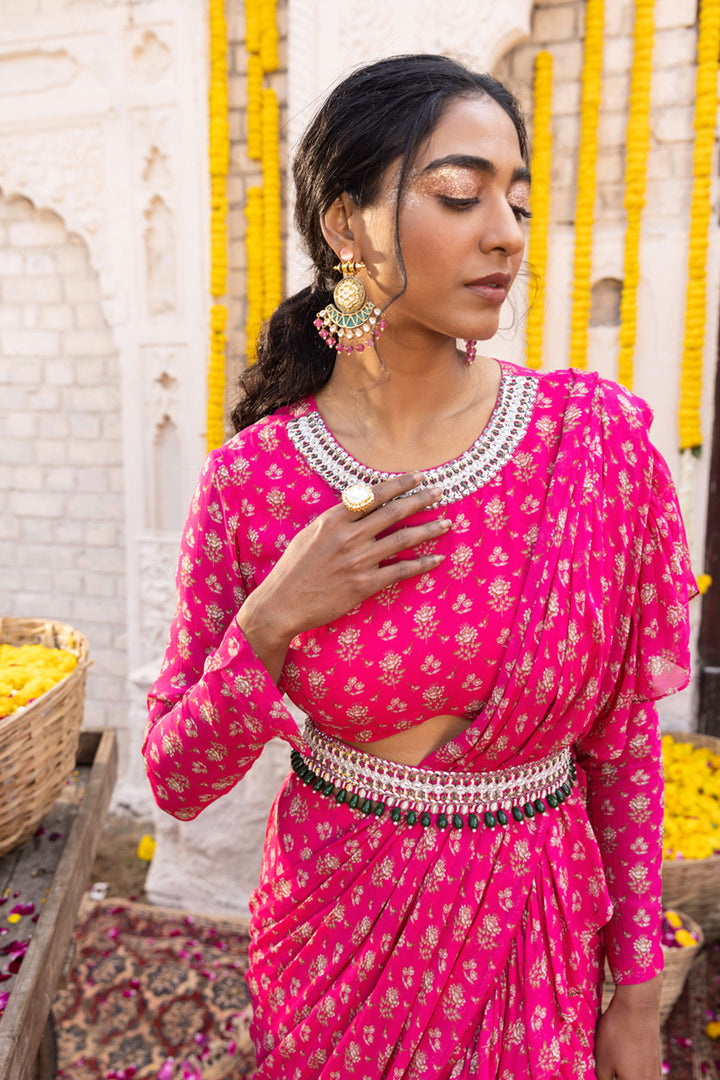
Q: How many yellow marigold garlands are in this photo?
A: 7